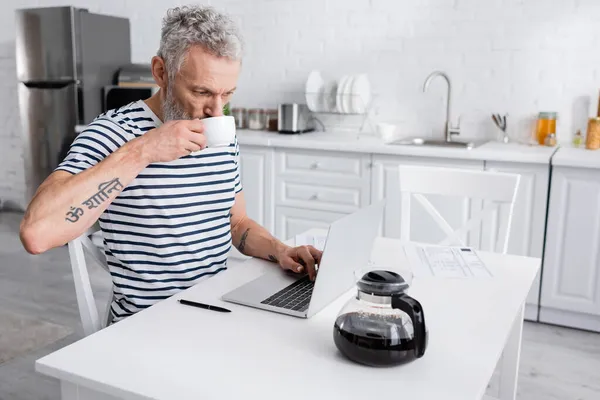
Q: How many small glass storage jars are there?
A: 3